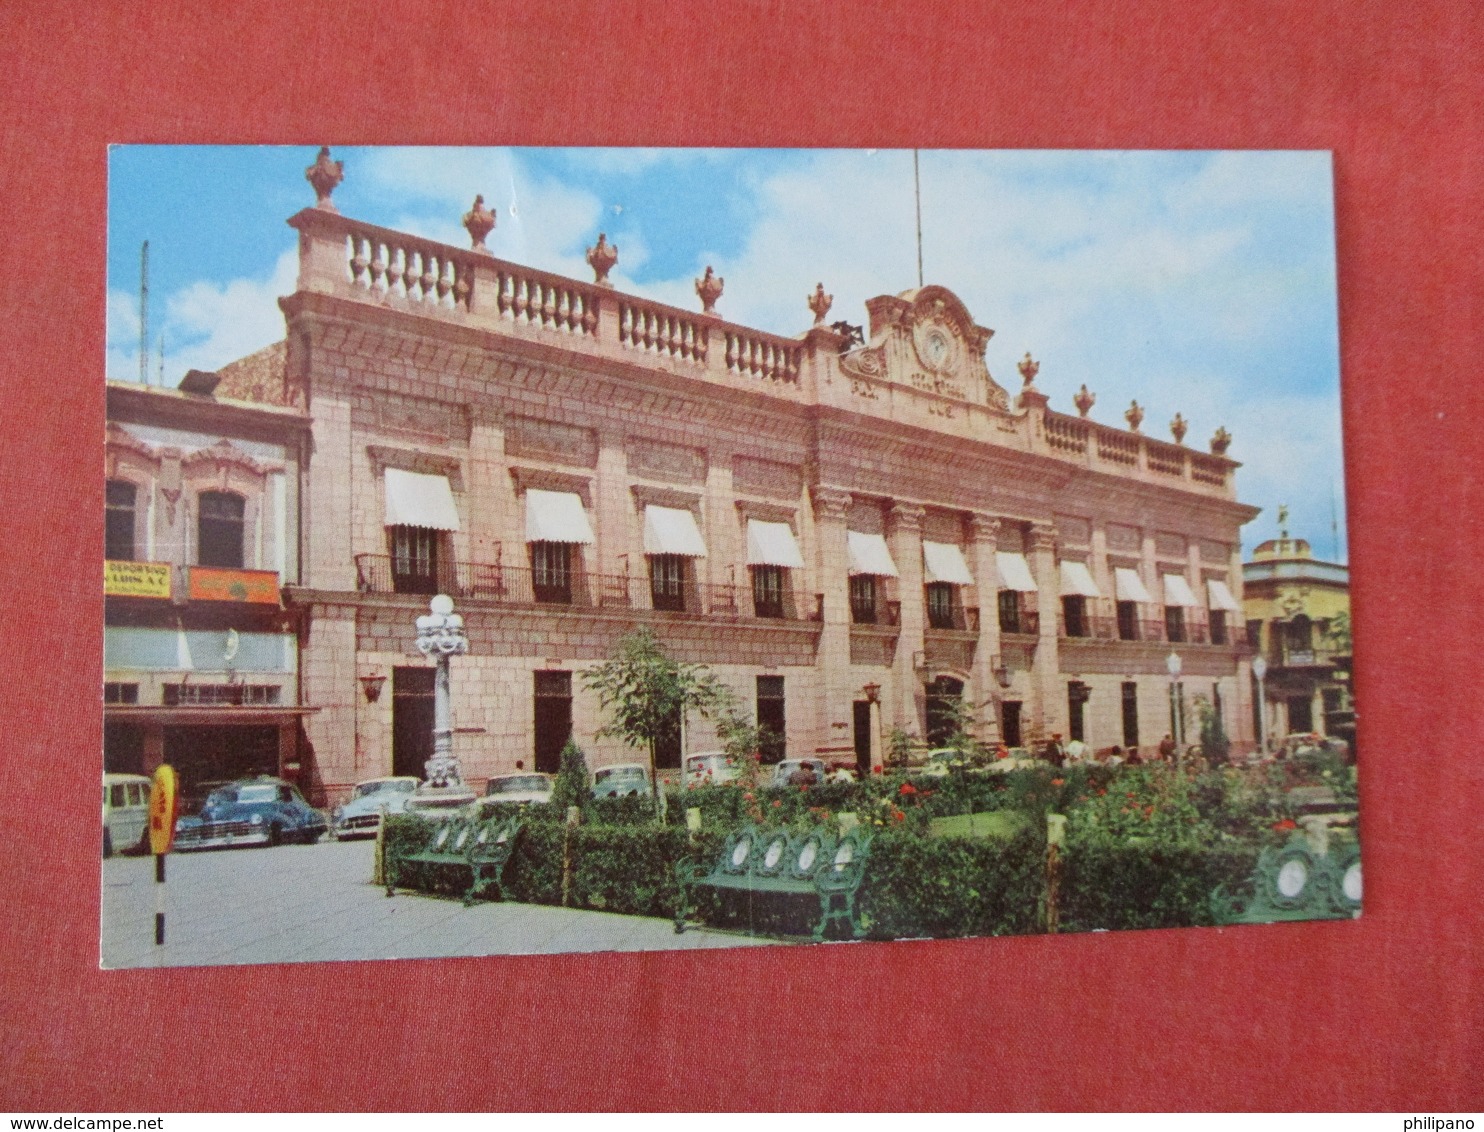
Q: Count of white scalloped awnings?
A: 11